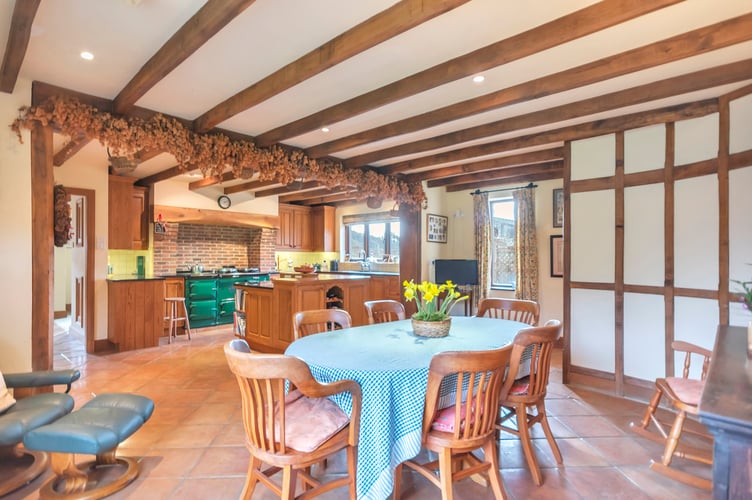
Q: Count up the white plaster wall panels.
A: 12